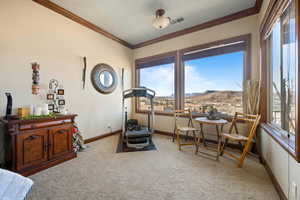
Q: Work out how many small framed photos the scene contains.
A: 4